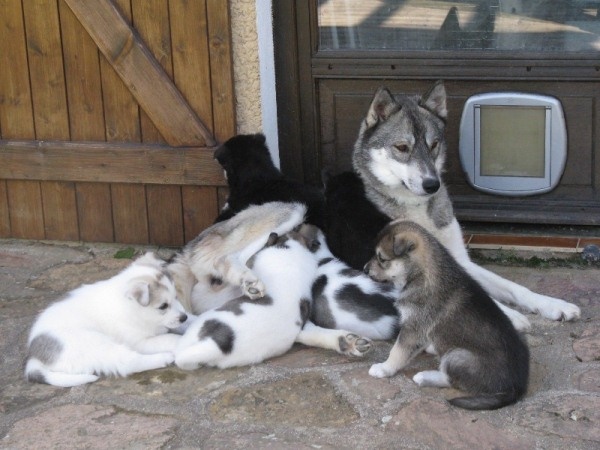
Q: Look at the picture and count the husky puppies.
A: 6